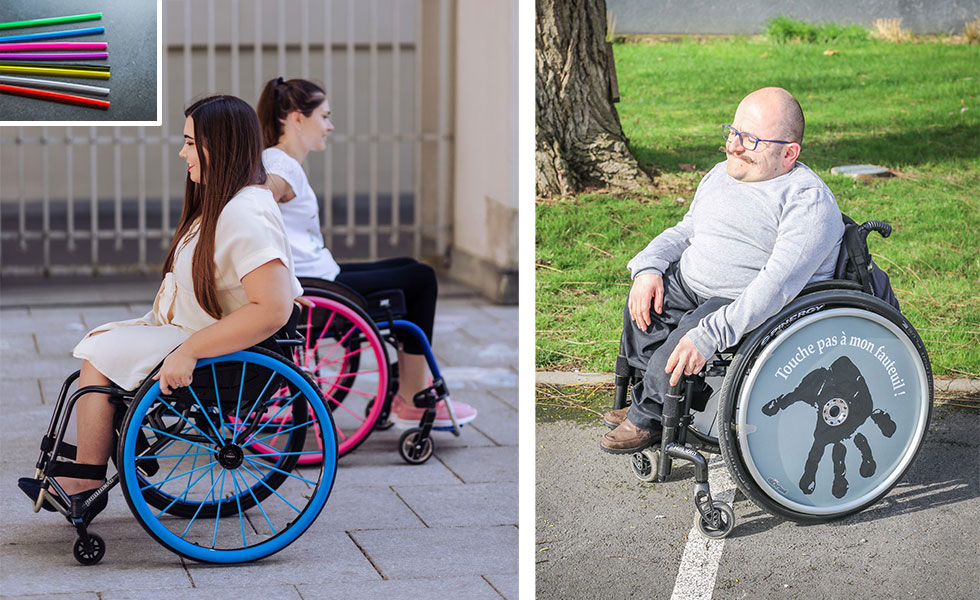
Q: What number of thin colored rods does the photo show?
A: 8